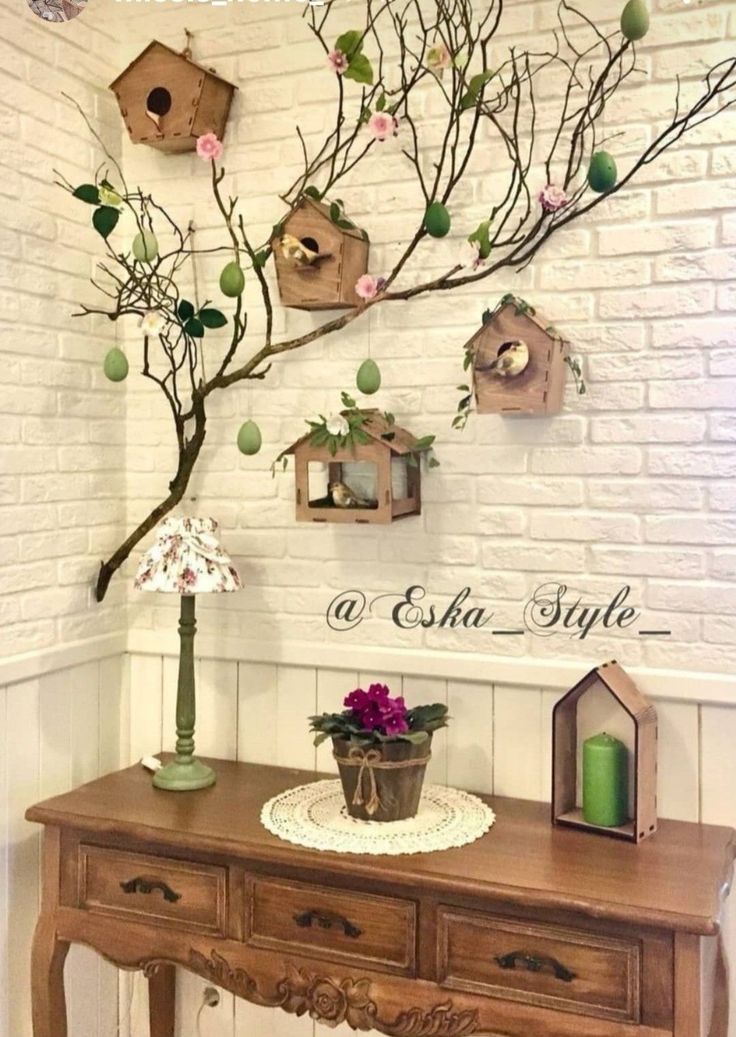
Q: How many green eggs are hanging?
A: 8